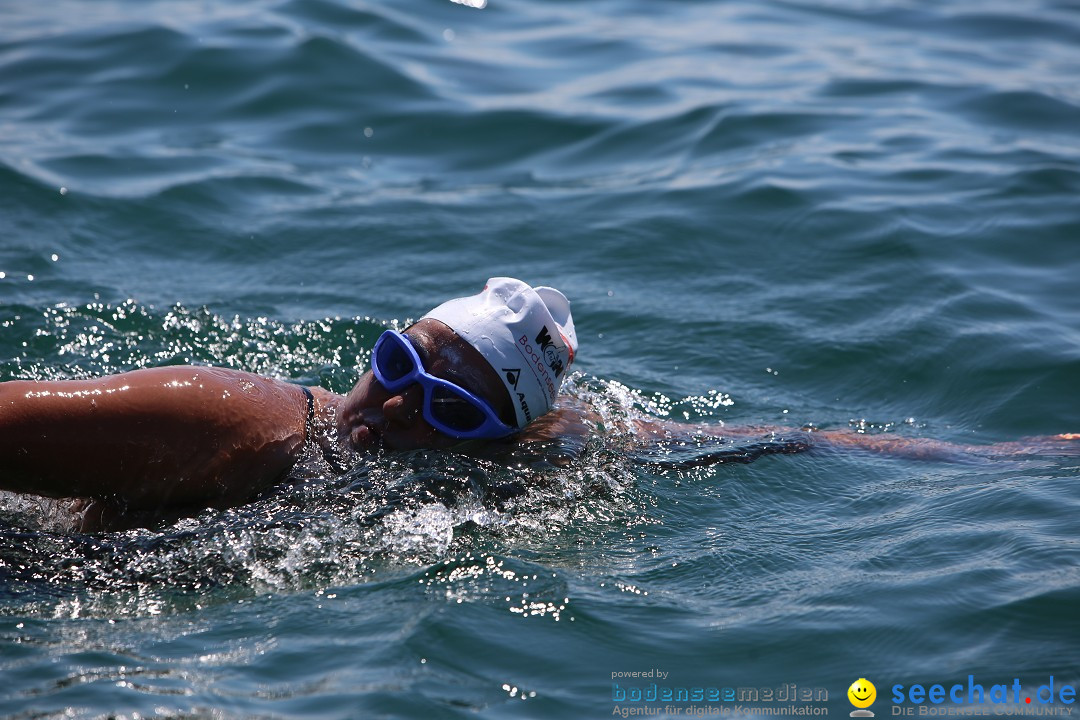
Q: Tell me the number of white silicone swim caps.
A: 1